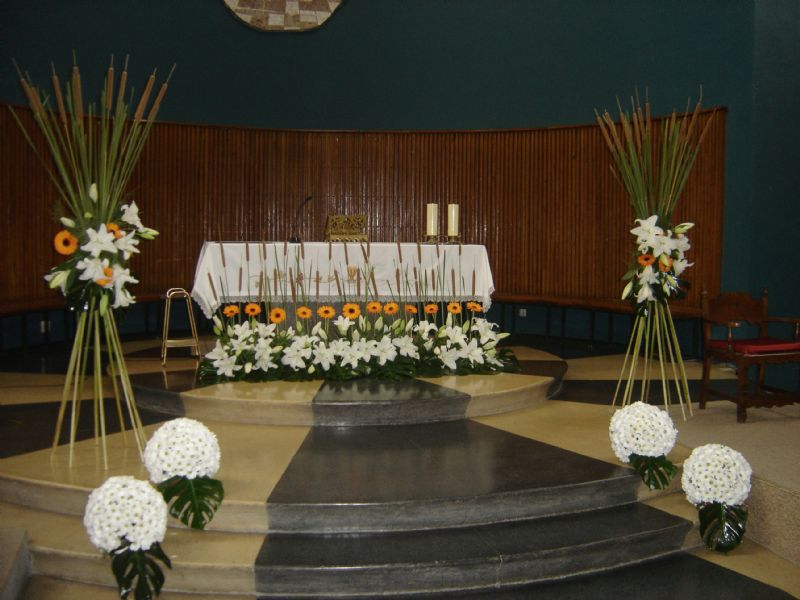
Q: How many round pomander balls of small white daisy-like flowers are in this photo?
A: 4